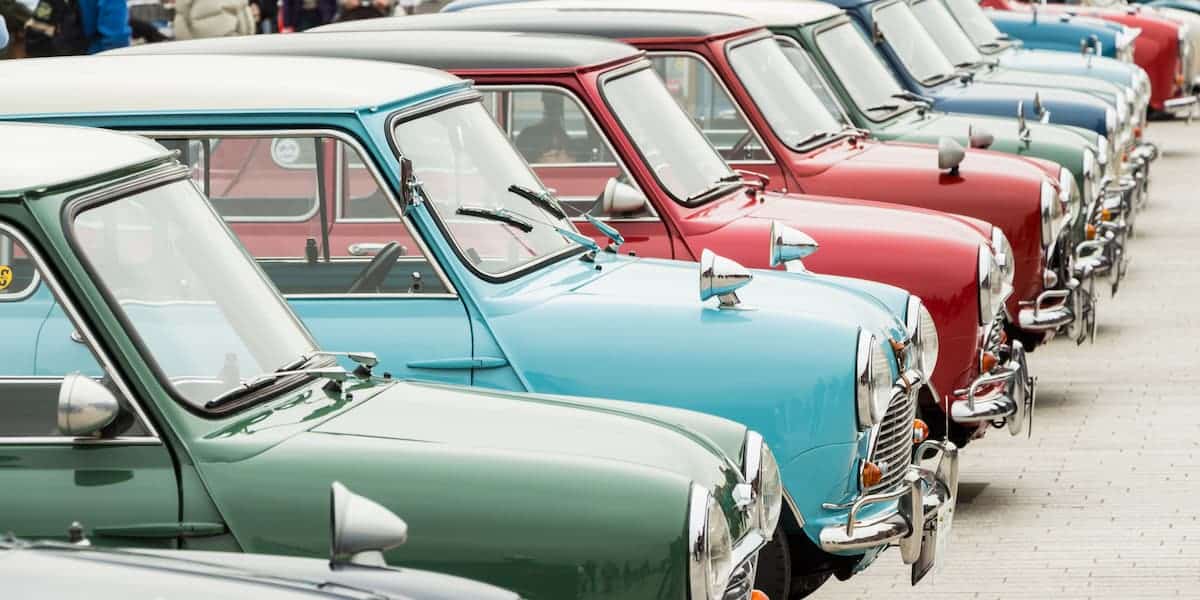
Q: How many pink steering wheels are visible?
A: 0